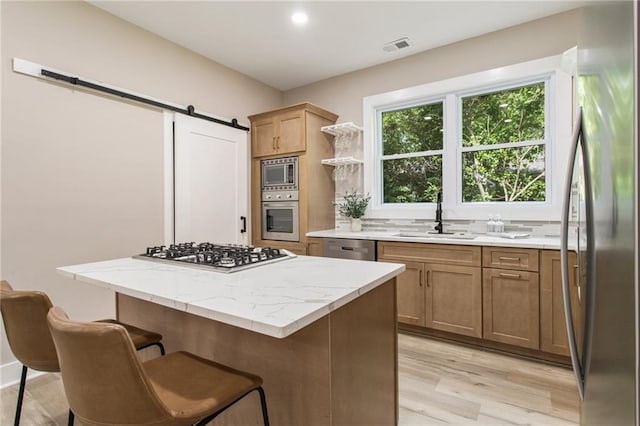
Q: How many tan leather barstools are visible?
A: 2